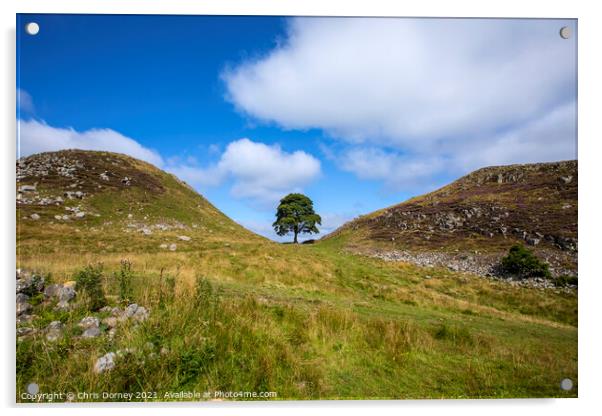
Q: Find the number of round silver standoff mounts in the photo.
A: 4